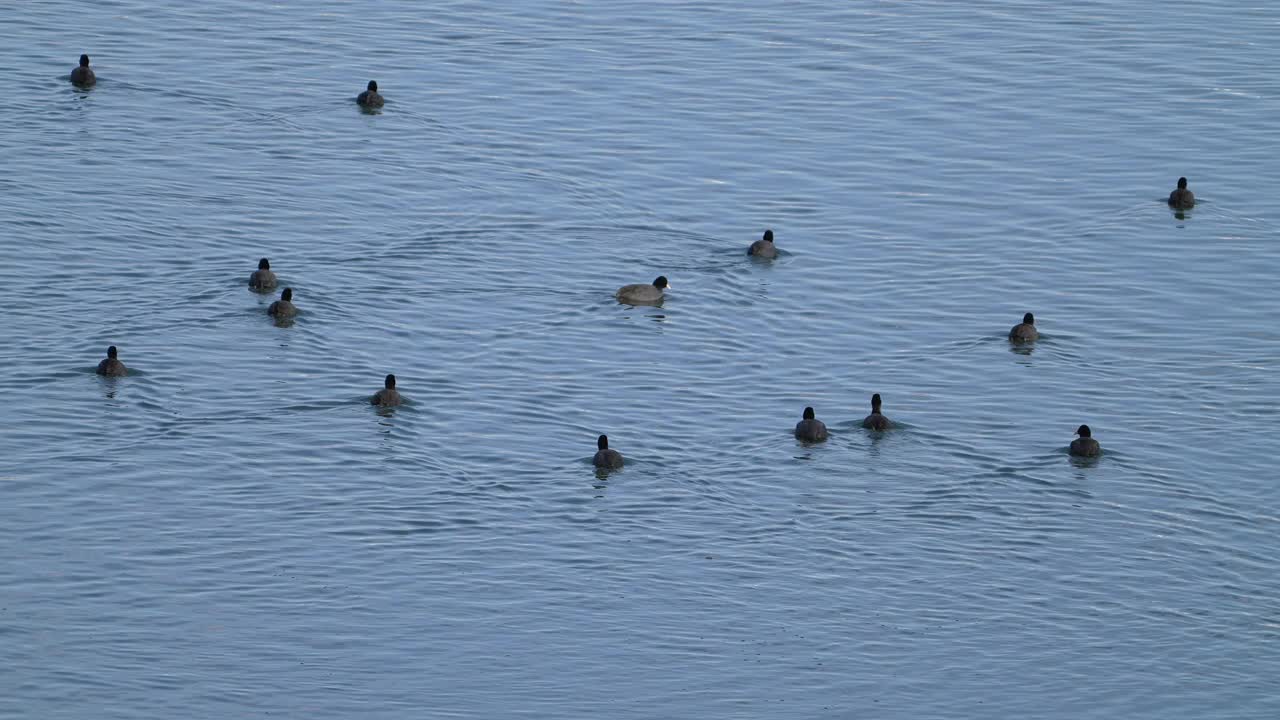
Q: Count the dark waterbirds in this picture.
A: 14